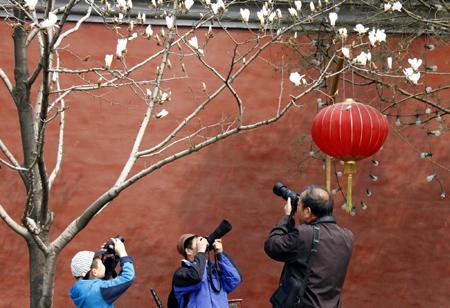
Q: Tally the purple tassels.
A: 0